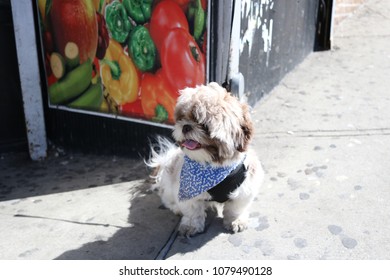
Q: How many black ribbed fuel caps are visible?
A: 0